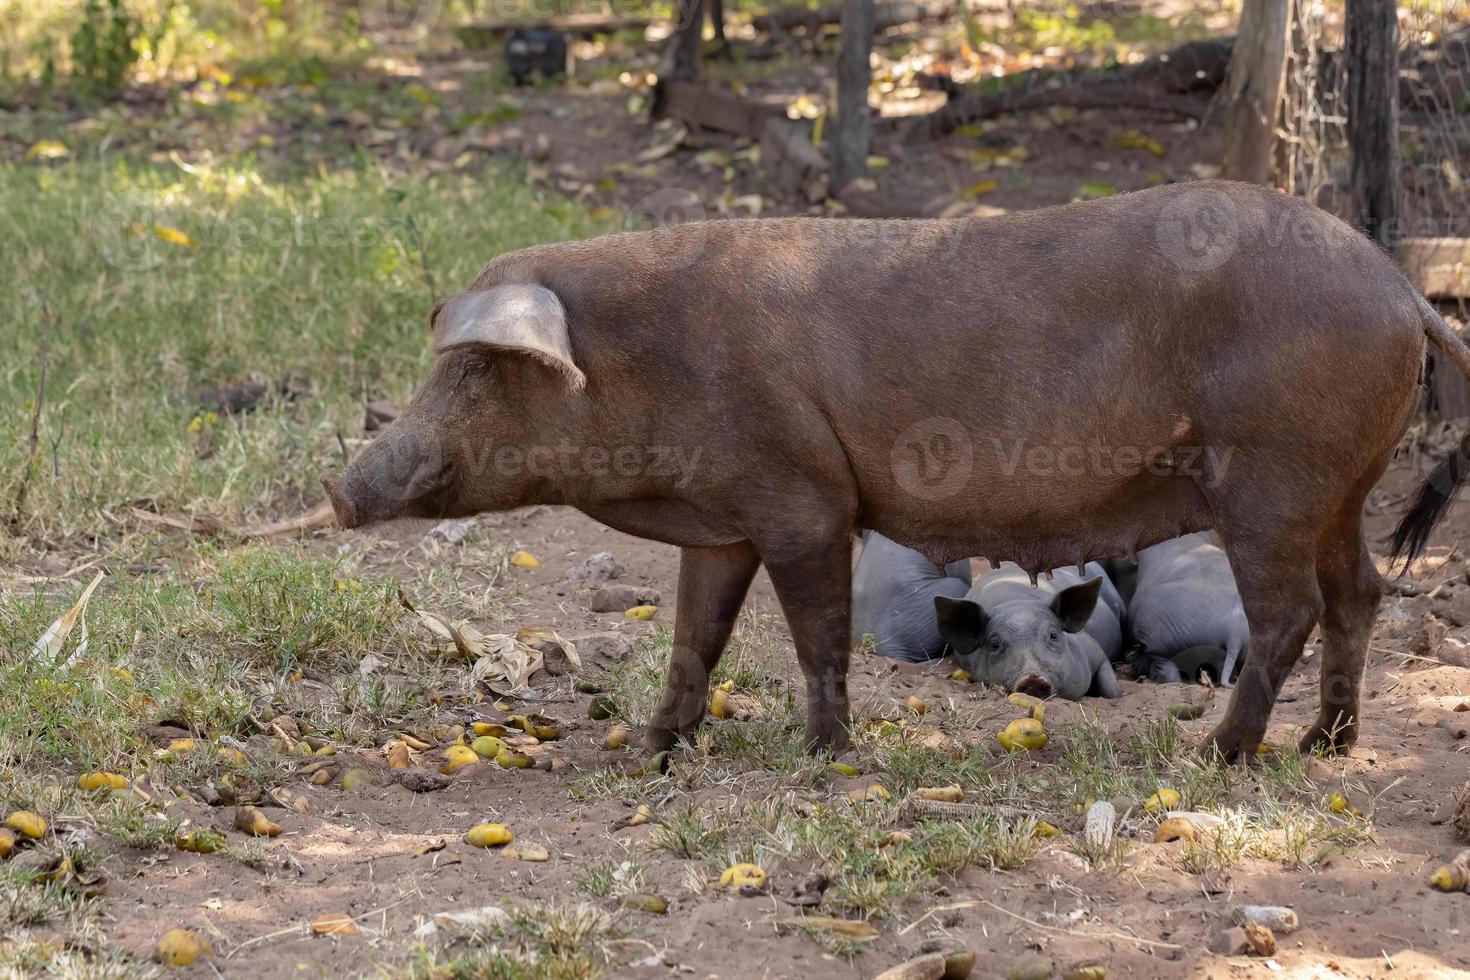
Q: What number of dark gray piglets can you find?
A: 3